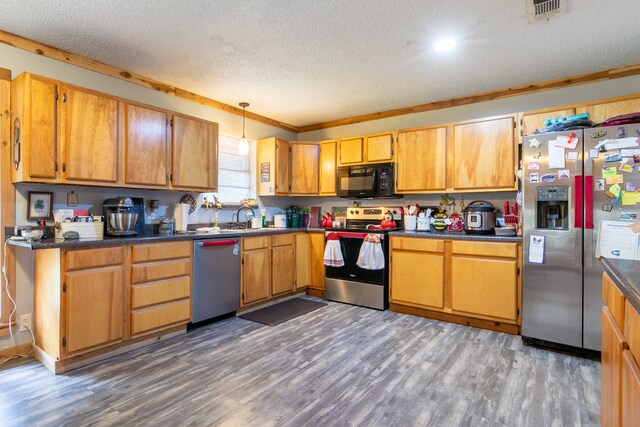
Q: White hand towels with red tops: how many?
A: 2